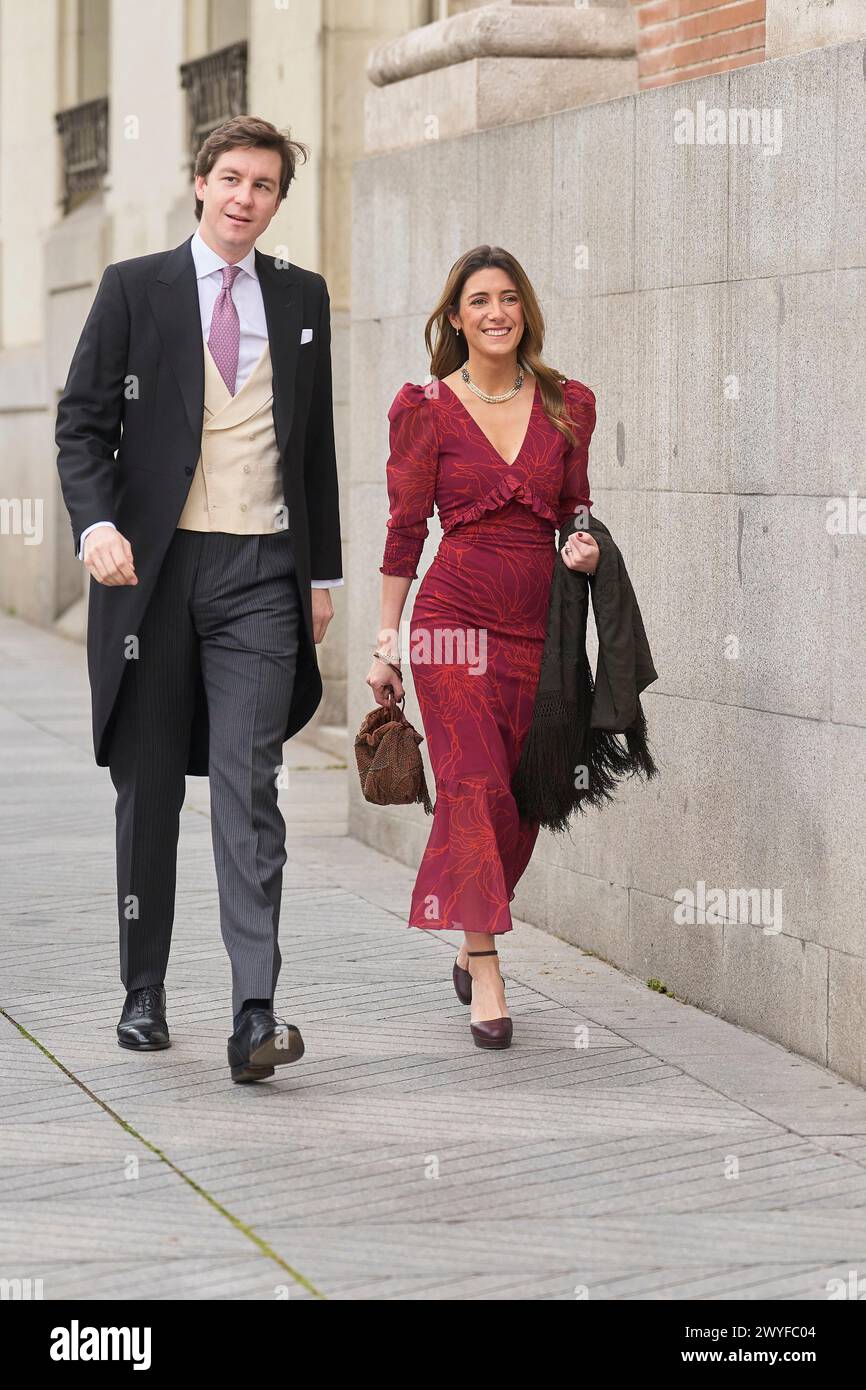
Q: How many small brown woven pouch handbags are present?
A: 1